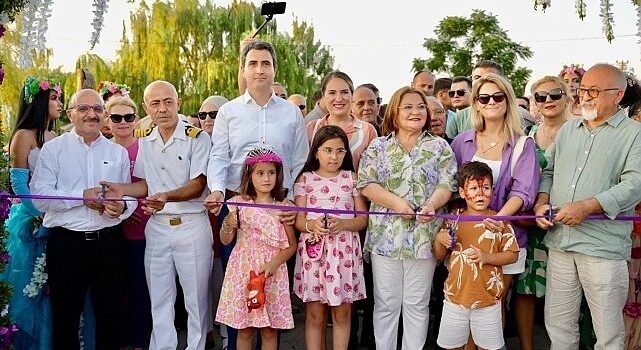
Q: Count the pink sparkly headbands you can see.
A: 1